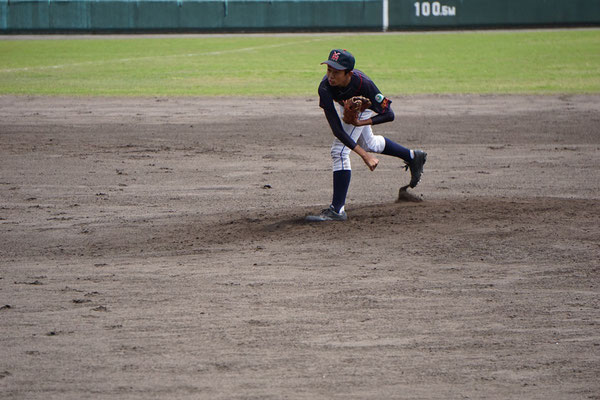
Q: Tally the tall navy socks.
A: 2